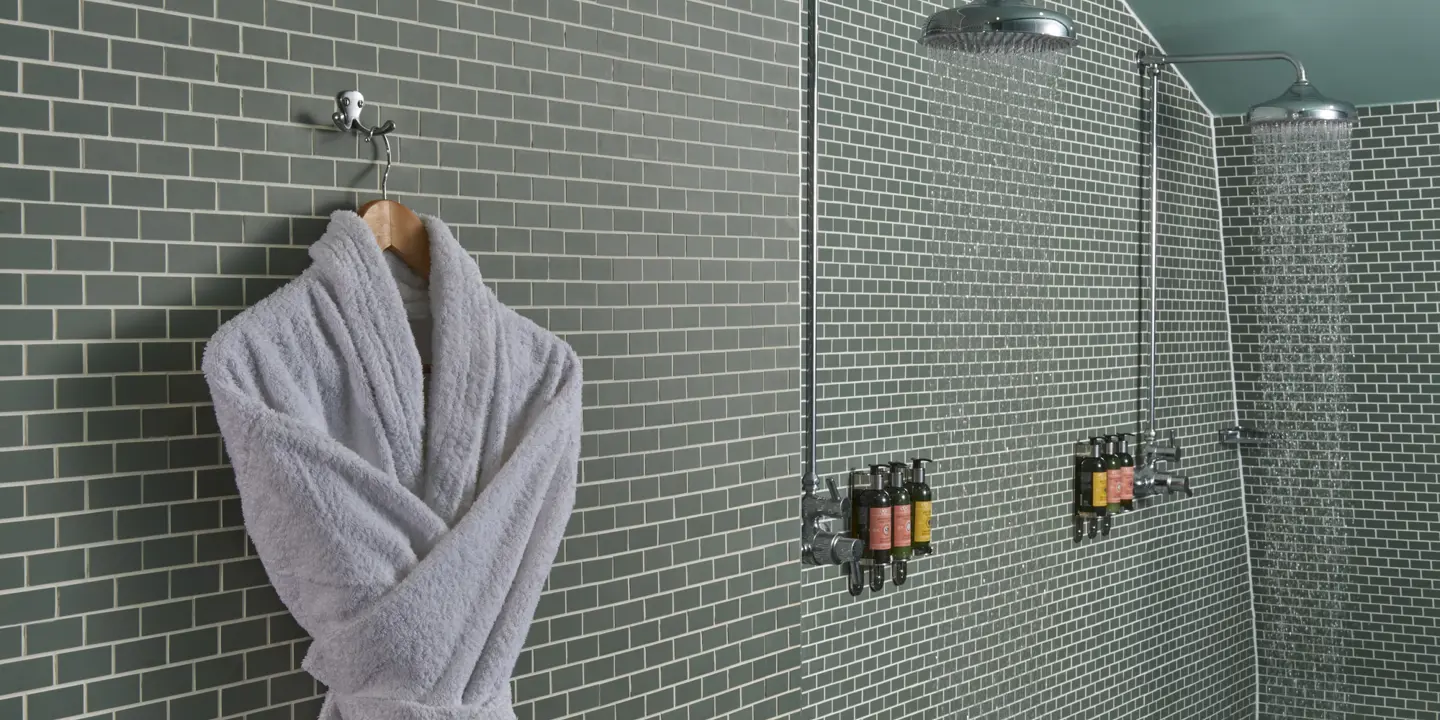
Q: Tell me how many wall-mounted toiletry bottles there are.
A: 6